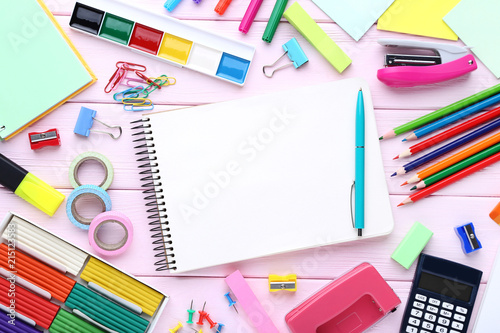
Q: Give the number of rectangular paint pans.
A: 6